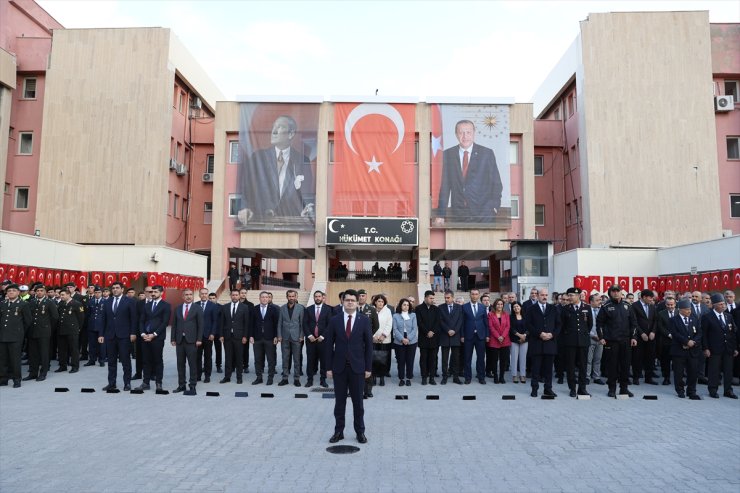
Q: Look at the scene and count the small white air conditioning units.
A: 5